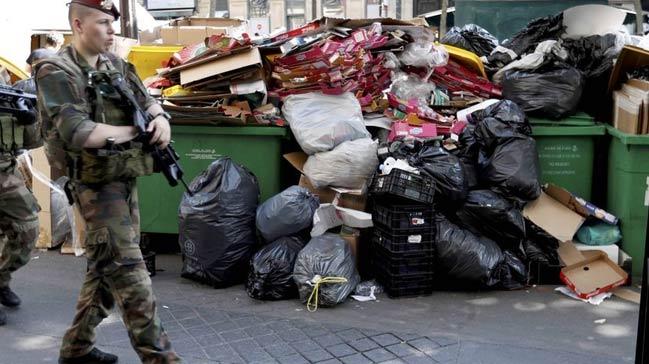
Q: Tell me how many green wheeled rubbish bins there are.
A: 3